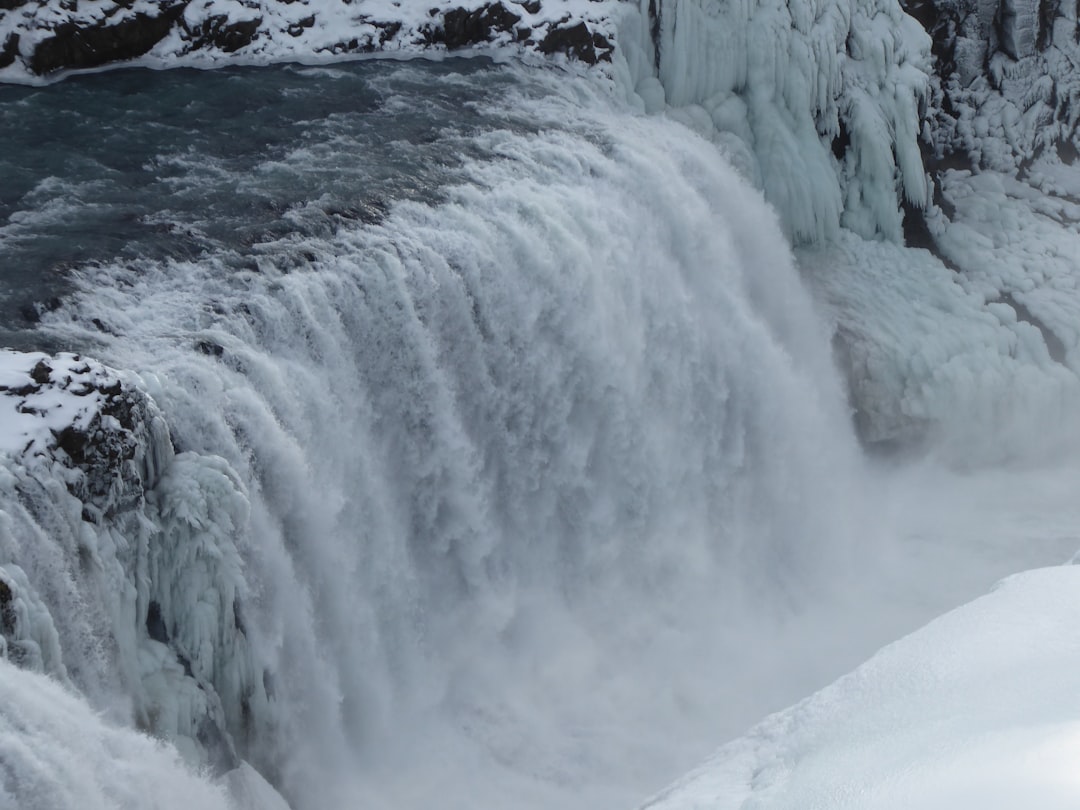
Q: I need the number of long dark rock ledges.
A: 1